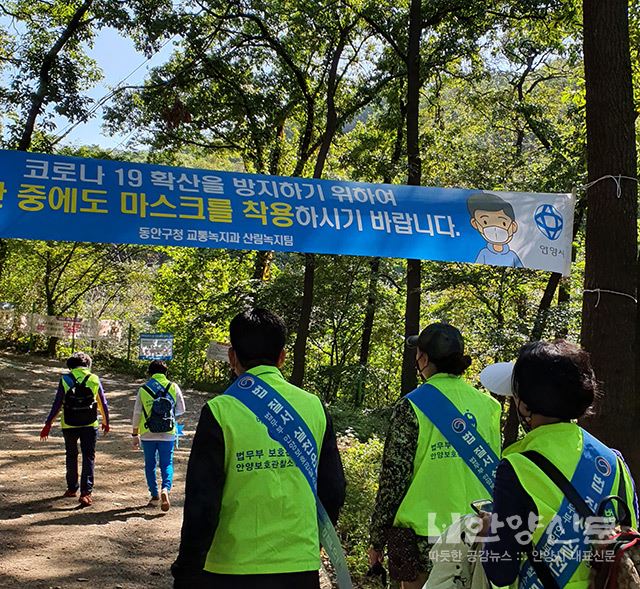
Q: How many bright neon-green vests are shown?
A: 5